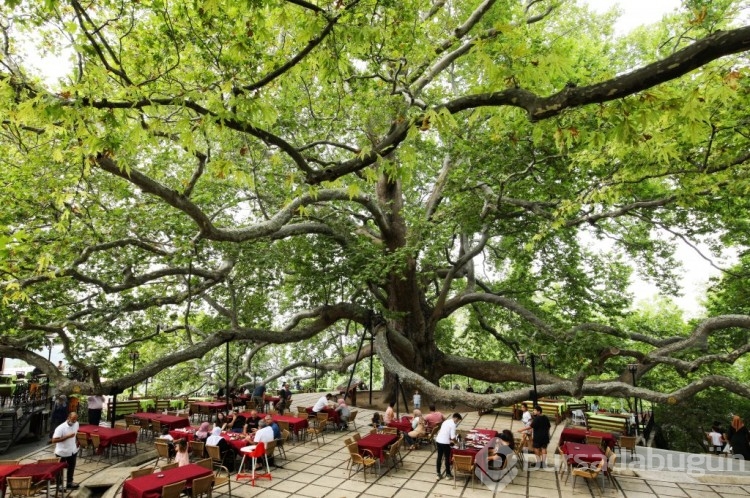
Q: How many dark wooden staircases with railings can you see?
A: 1